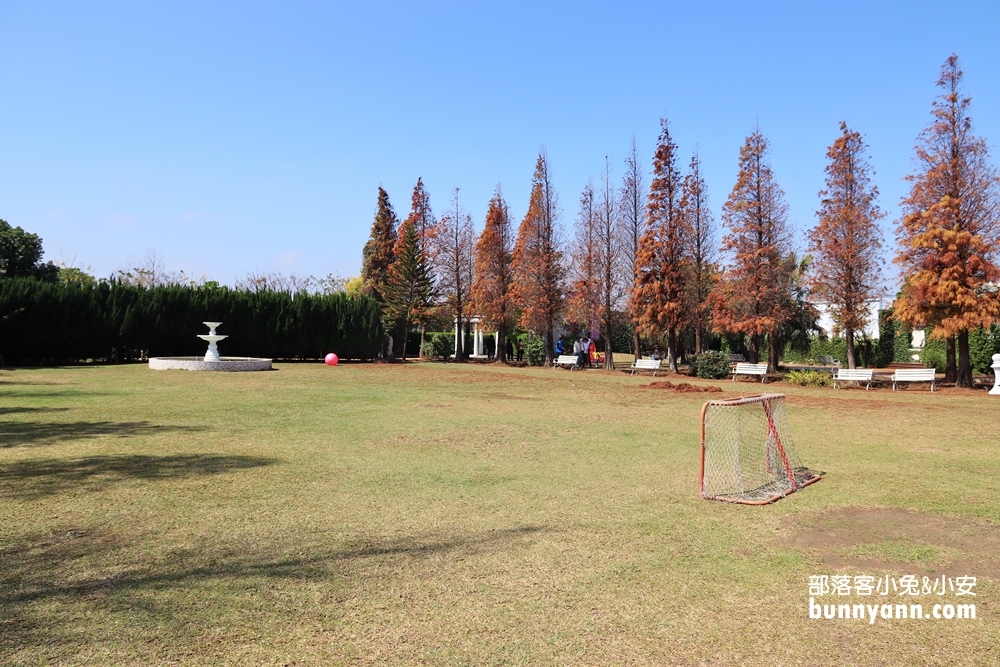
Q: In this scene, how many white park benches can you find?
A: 5